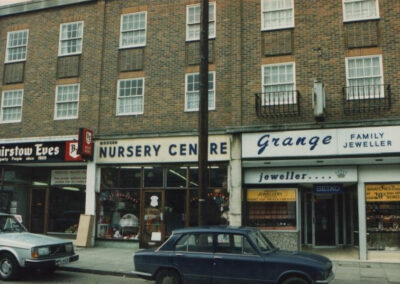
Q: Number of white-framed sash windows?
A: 12